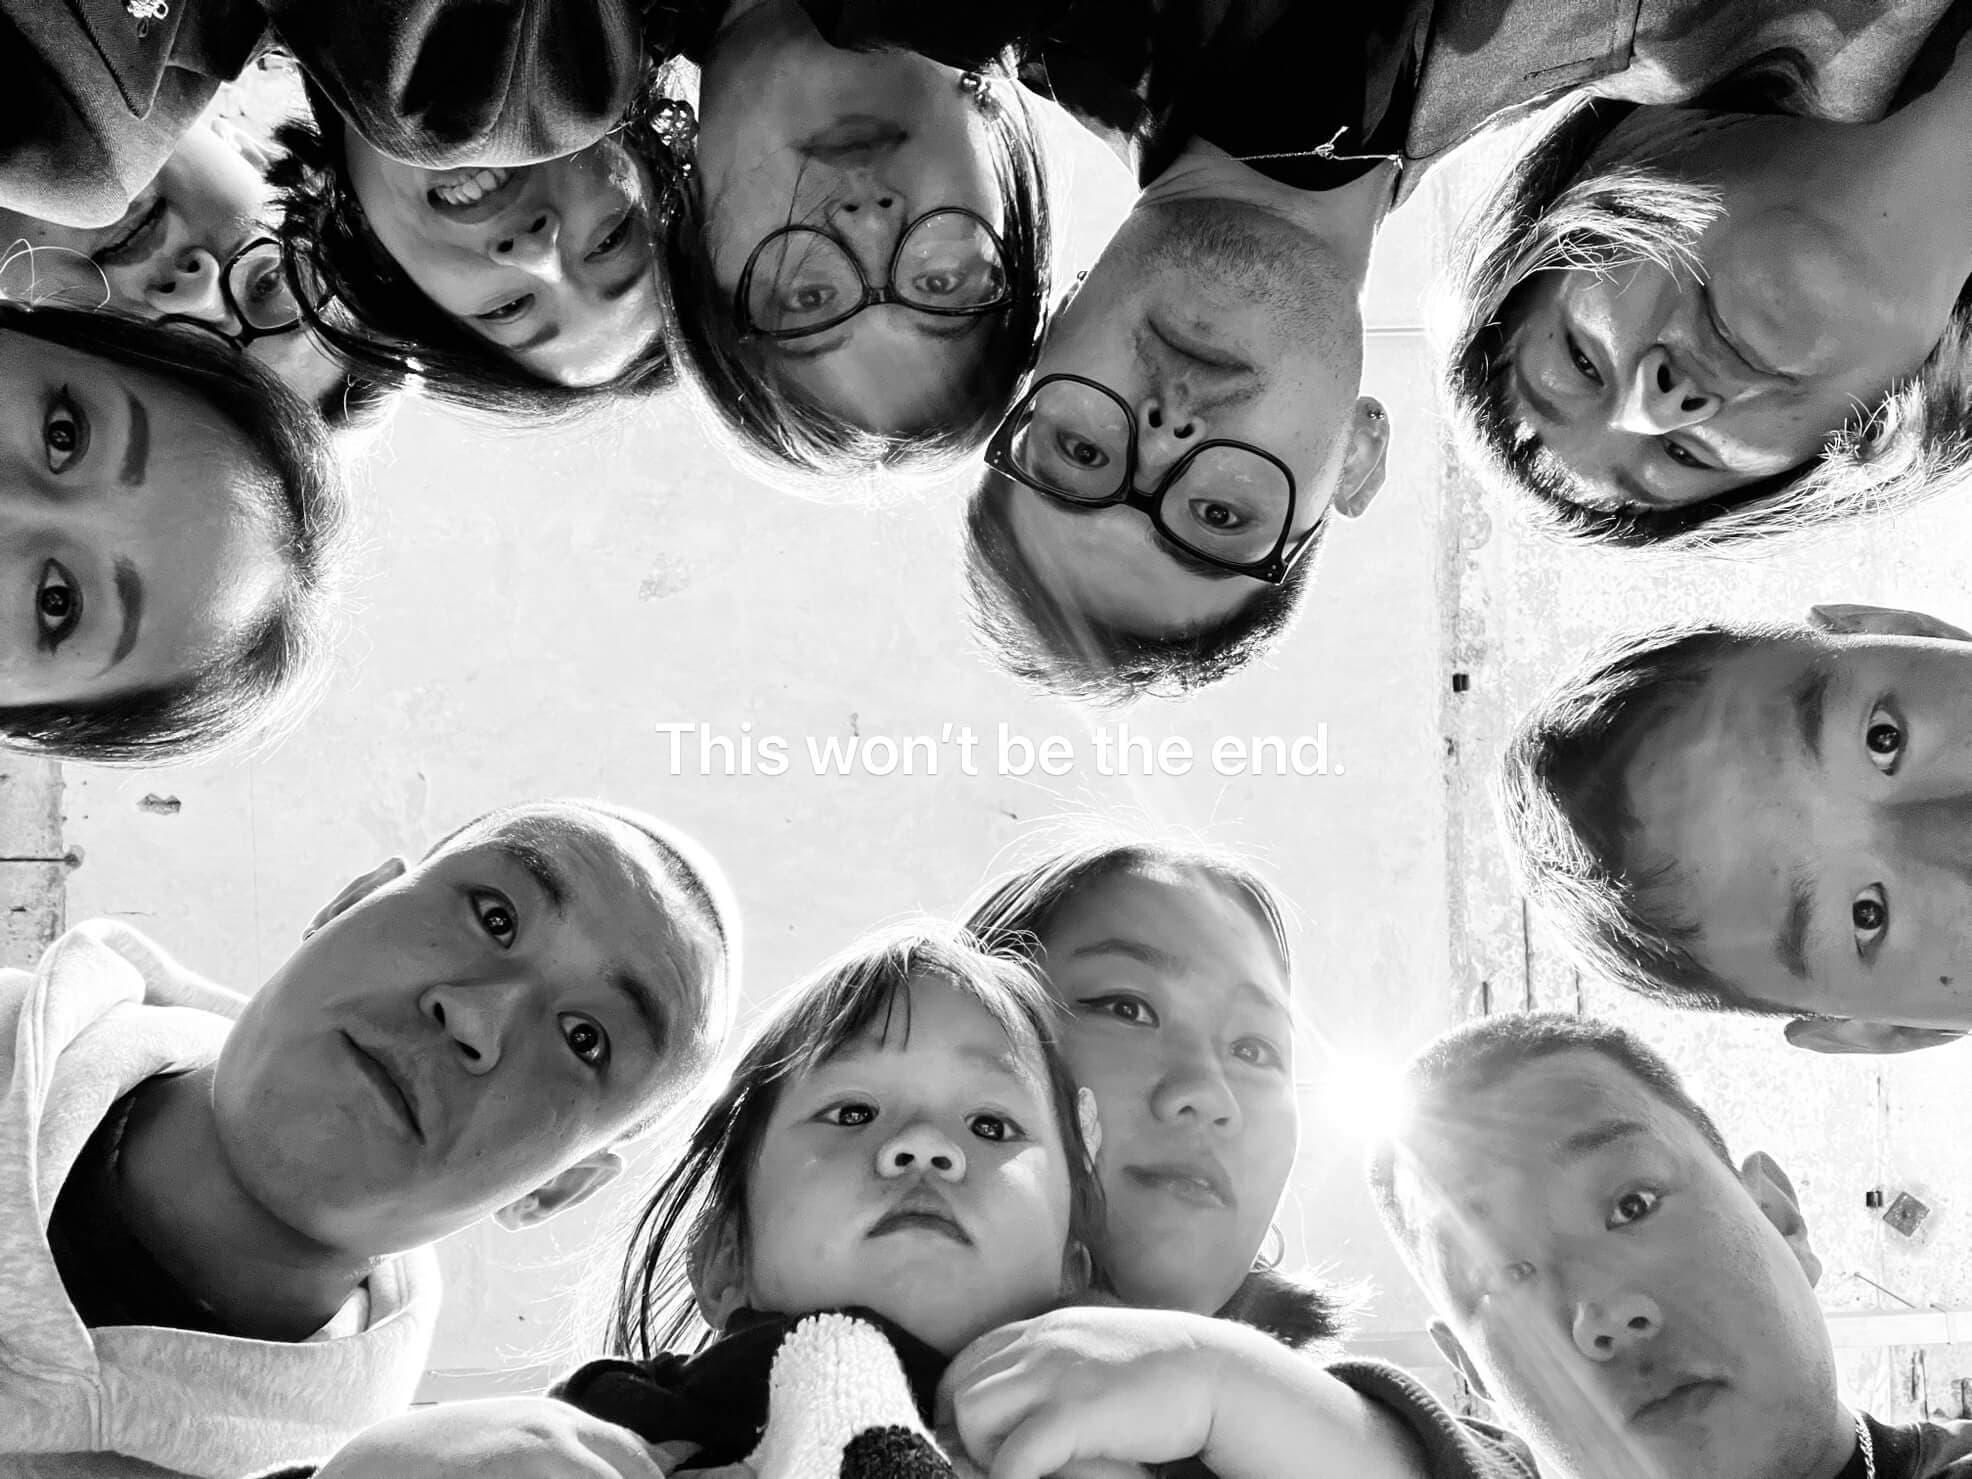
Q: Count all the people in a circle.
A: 11